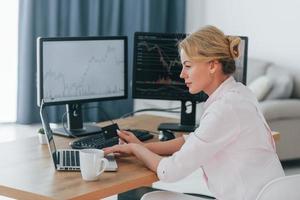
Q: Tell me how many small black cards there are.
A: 1